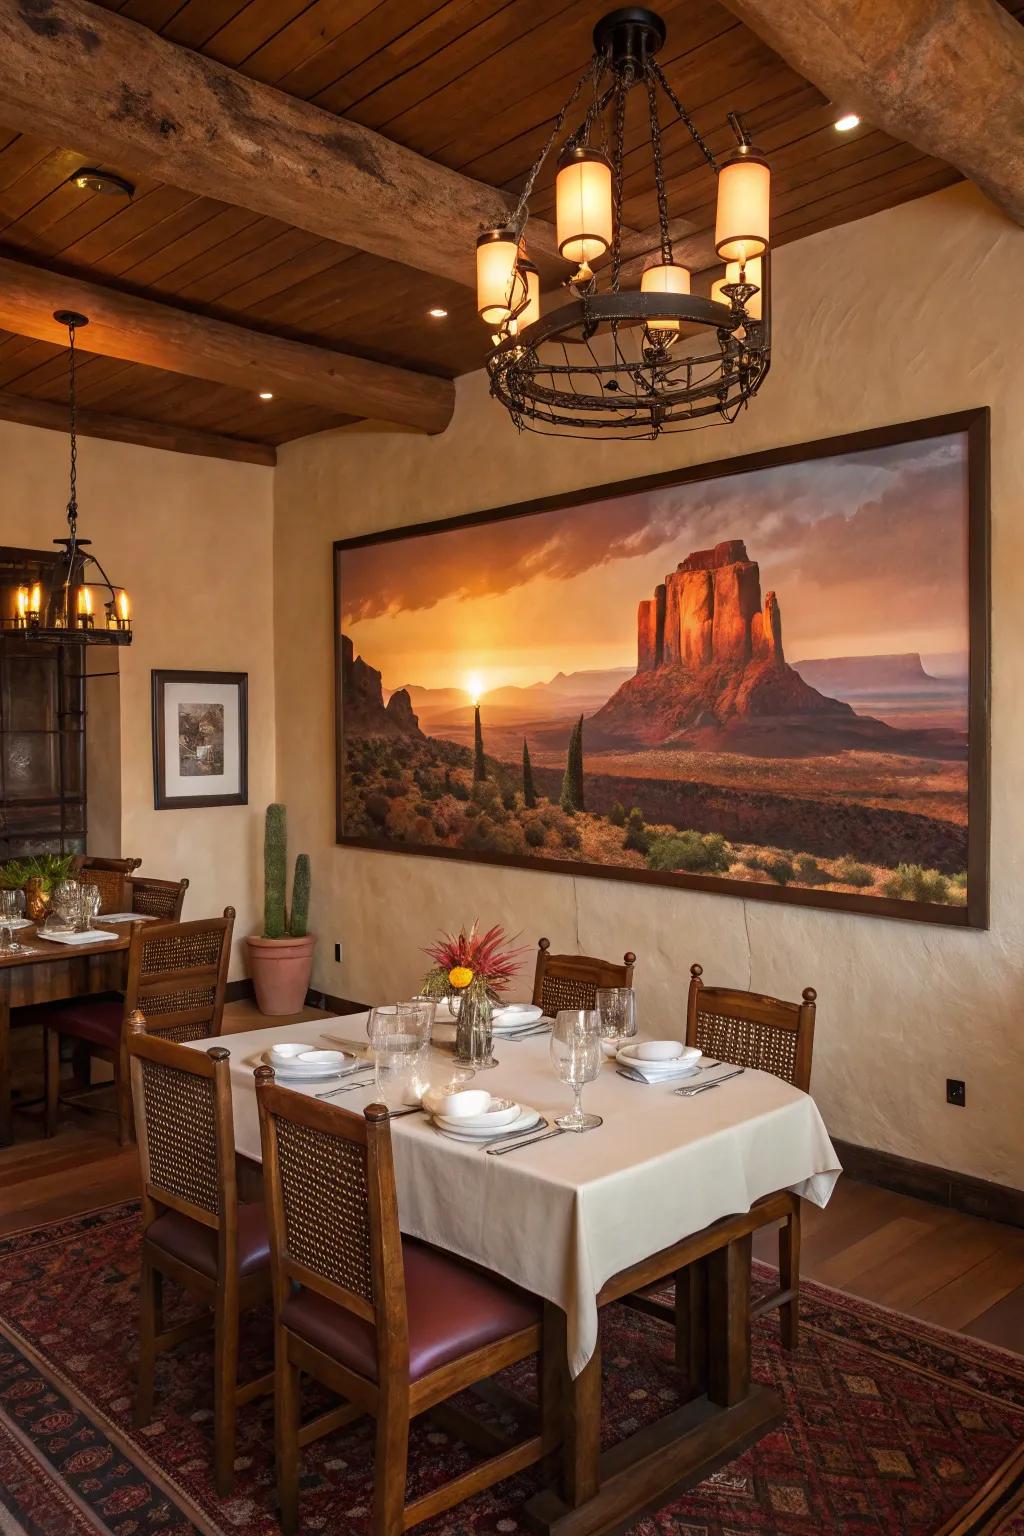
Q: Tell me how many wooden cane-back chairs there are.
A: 7